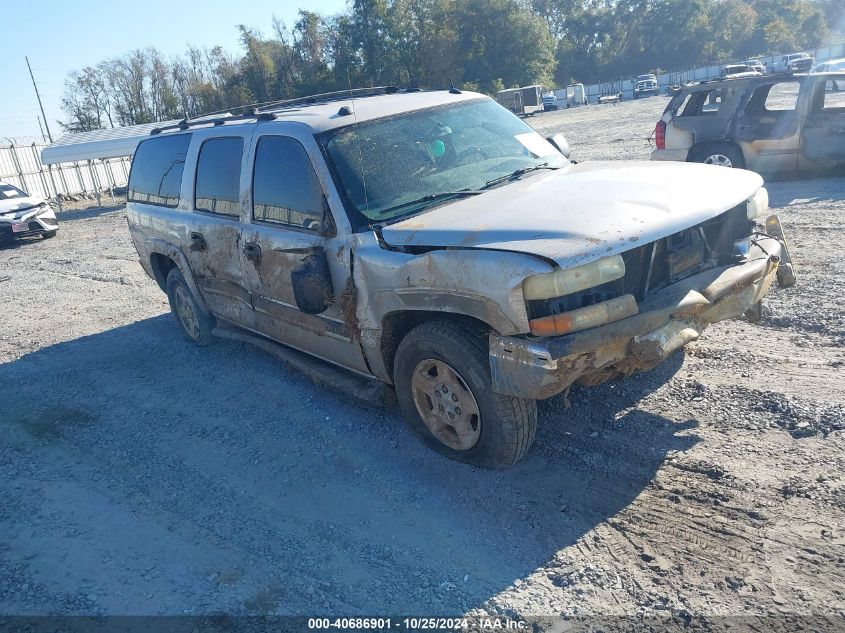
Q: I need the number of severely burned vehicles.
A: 1